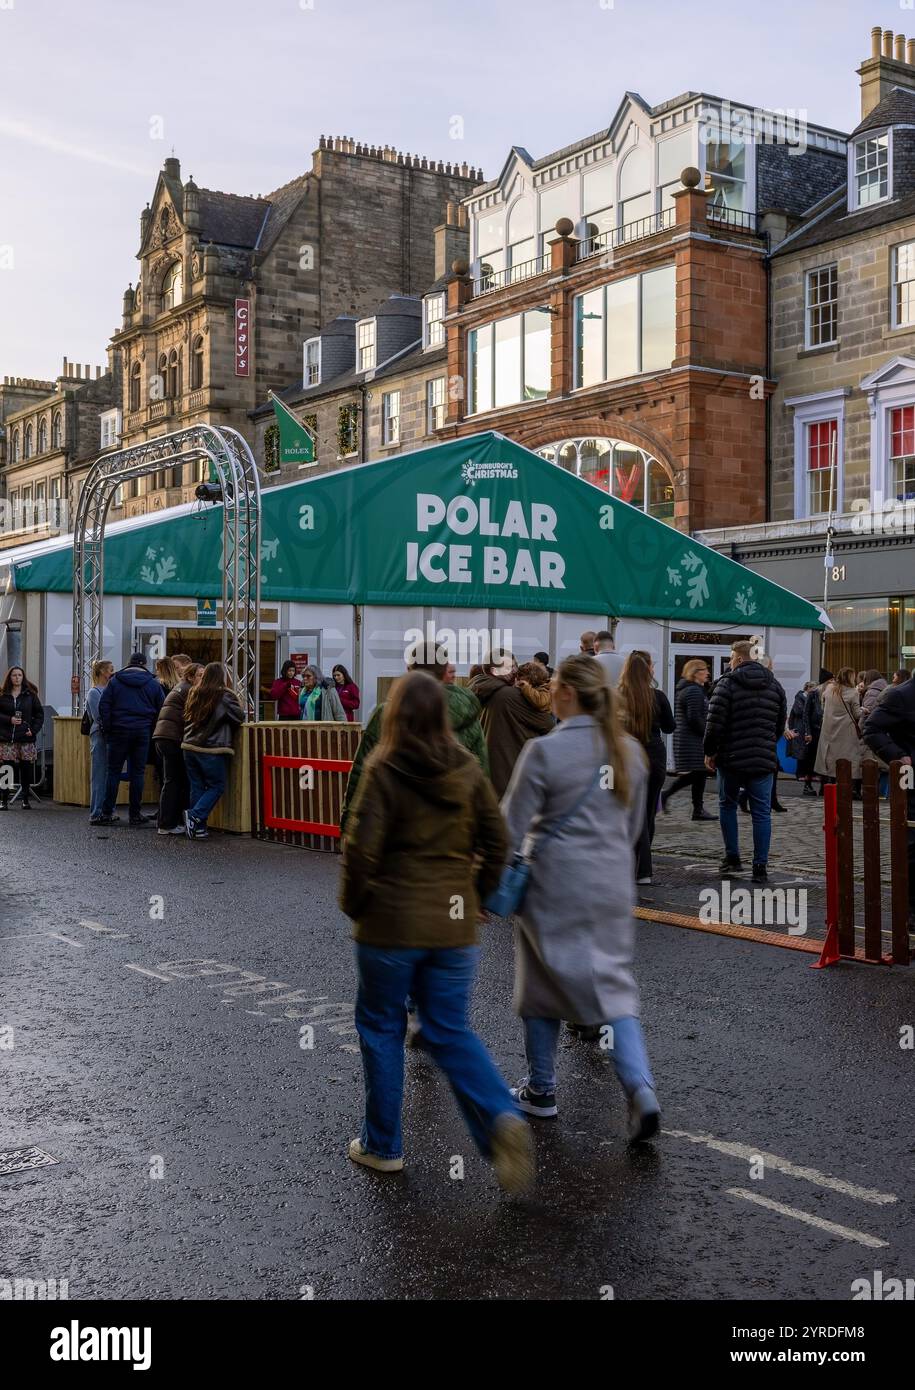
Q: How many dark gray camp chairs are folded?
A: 0